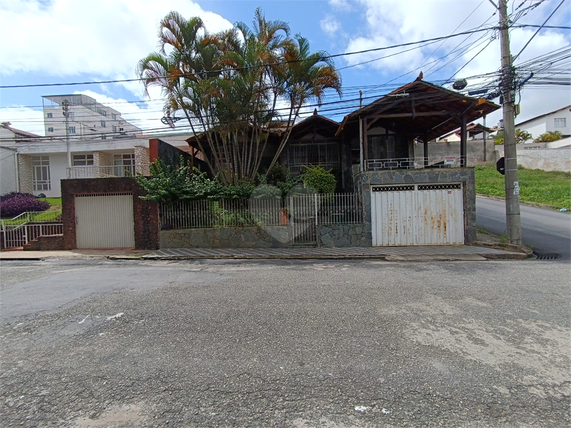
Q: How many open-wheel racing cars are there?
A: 0